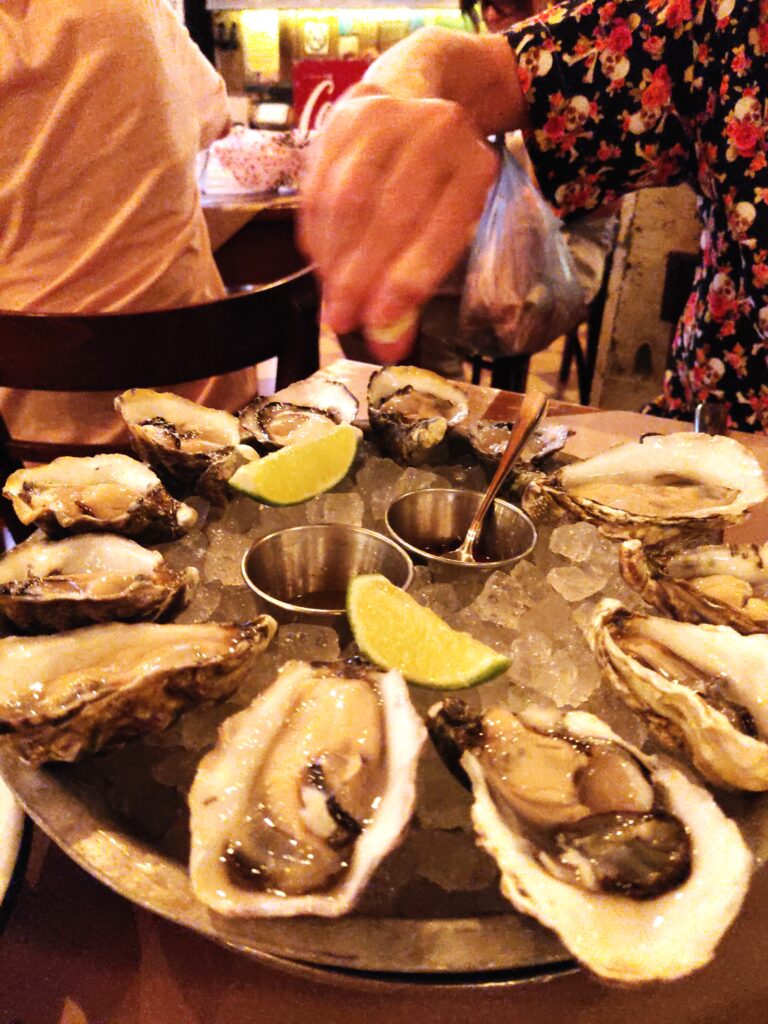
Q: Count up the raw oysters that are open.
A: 12